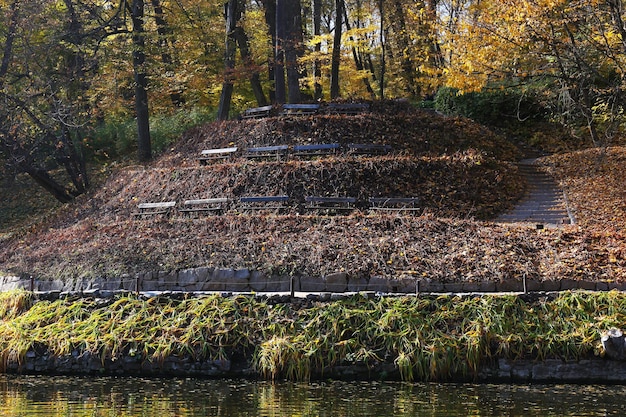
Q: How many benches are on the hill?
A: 12